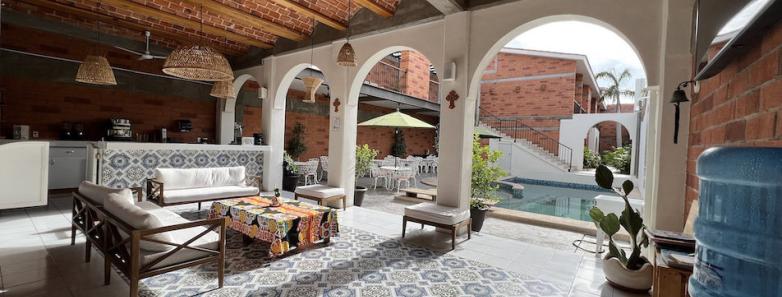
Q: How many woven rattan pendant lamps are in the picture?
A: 5